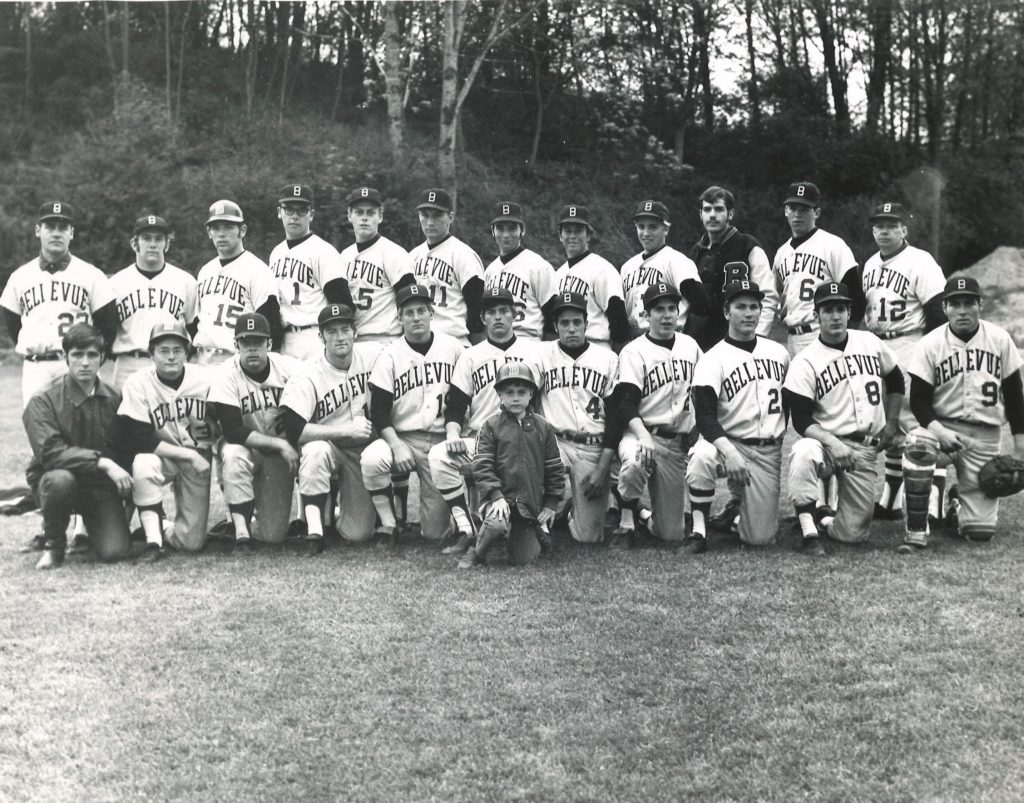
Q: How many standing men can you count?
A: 12